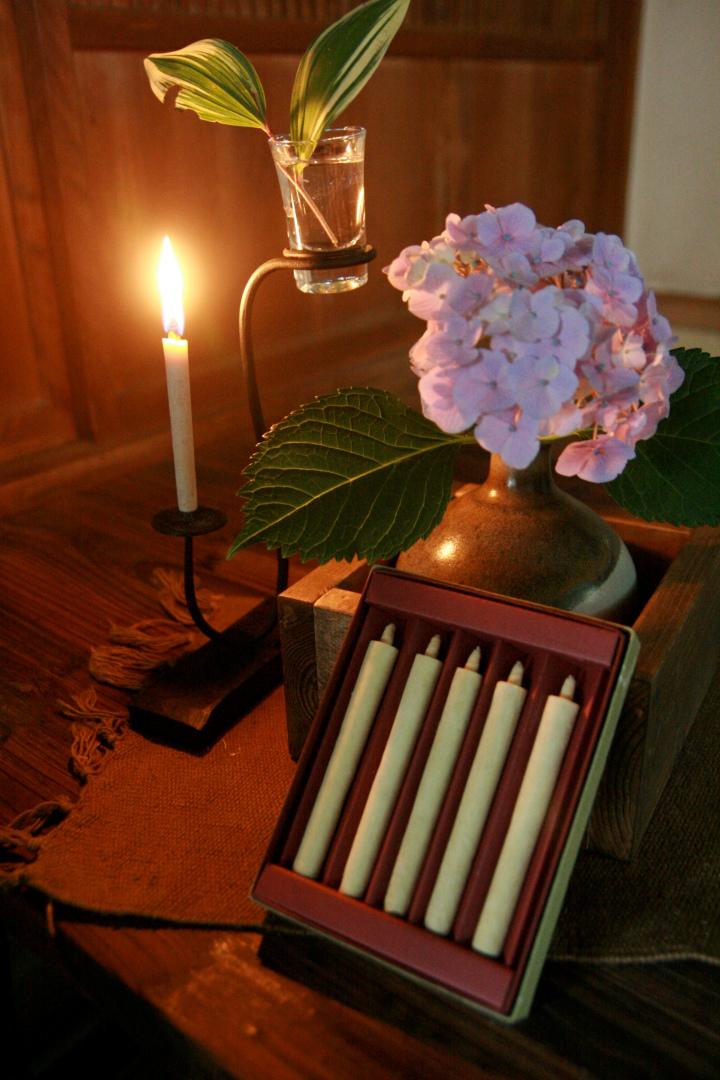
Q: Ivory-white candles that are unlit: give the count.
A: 5